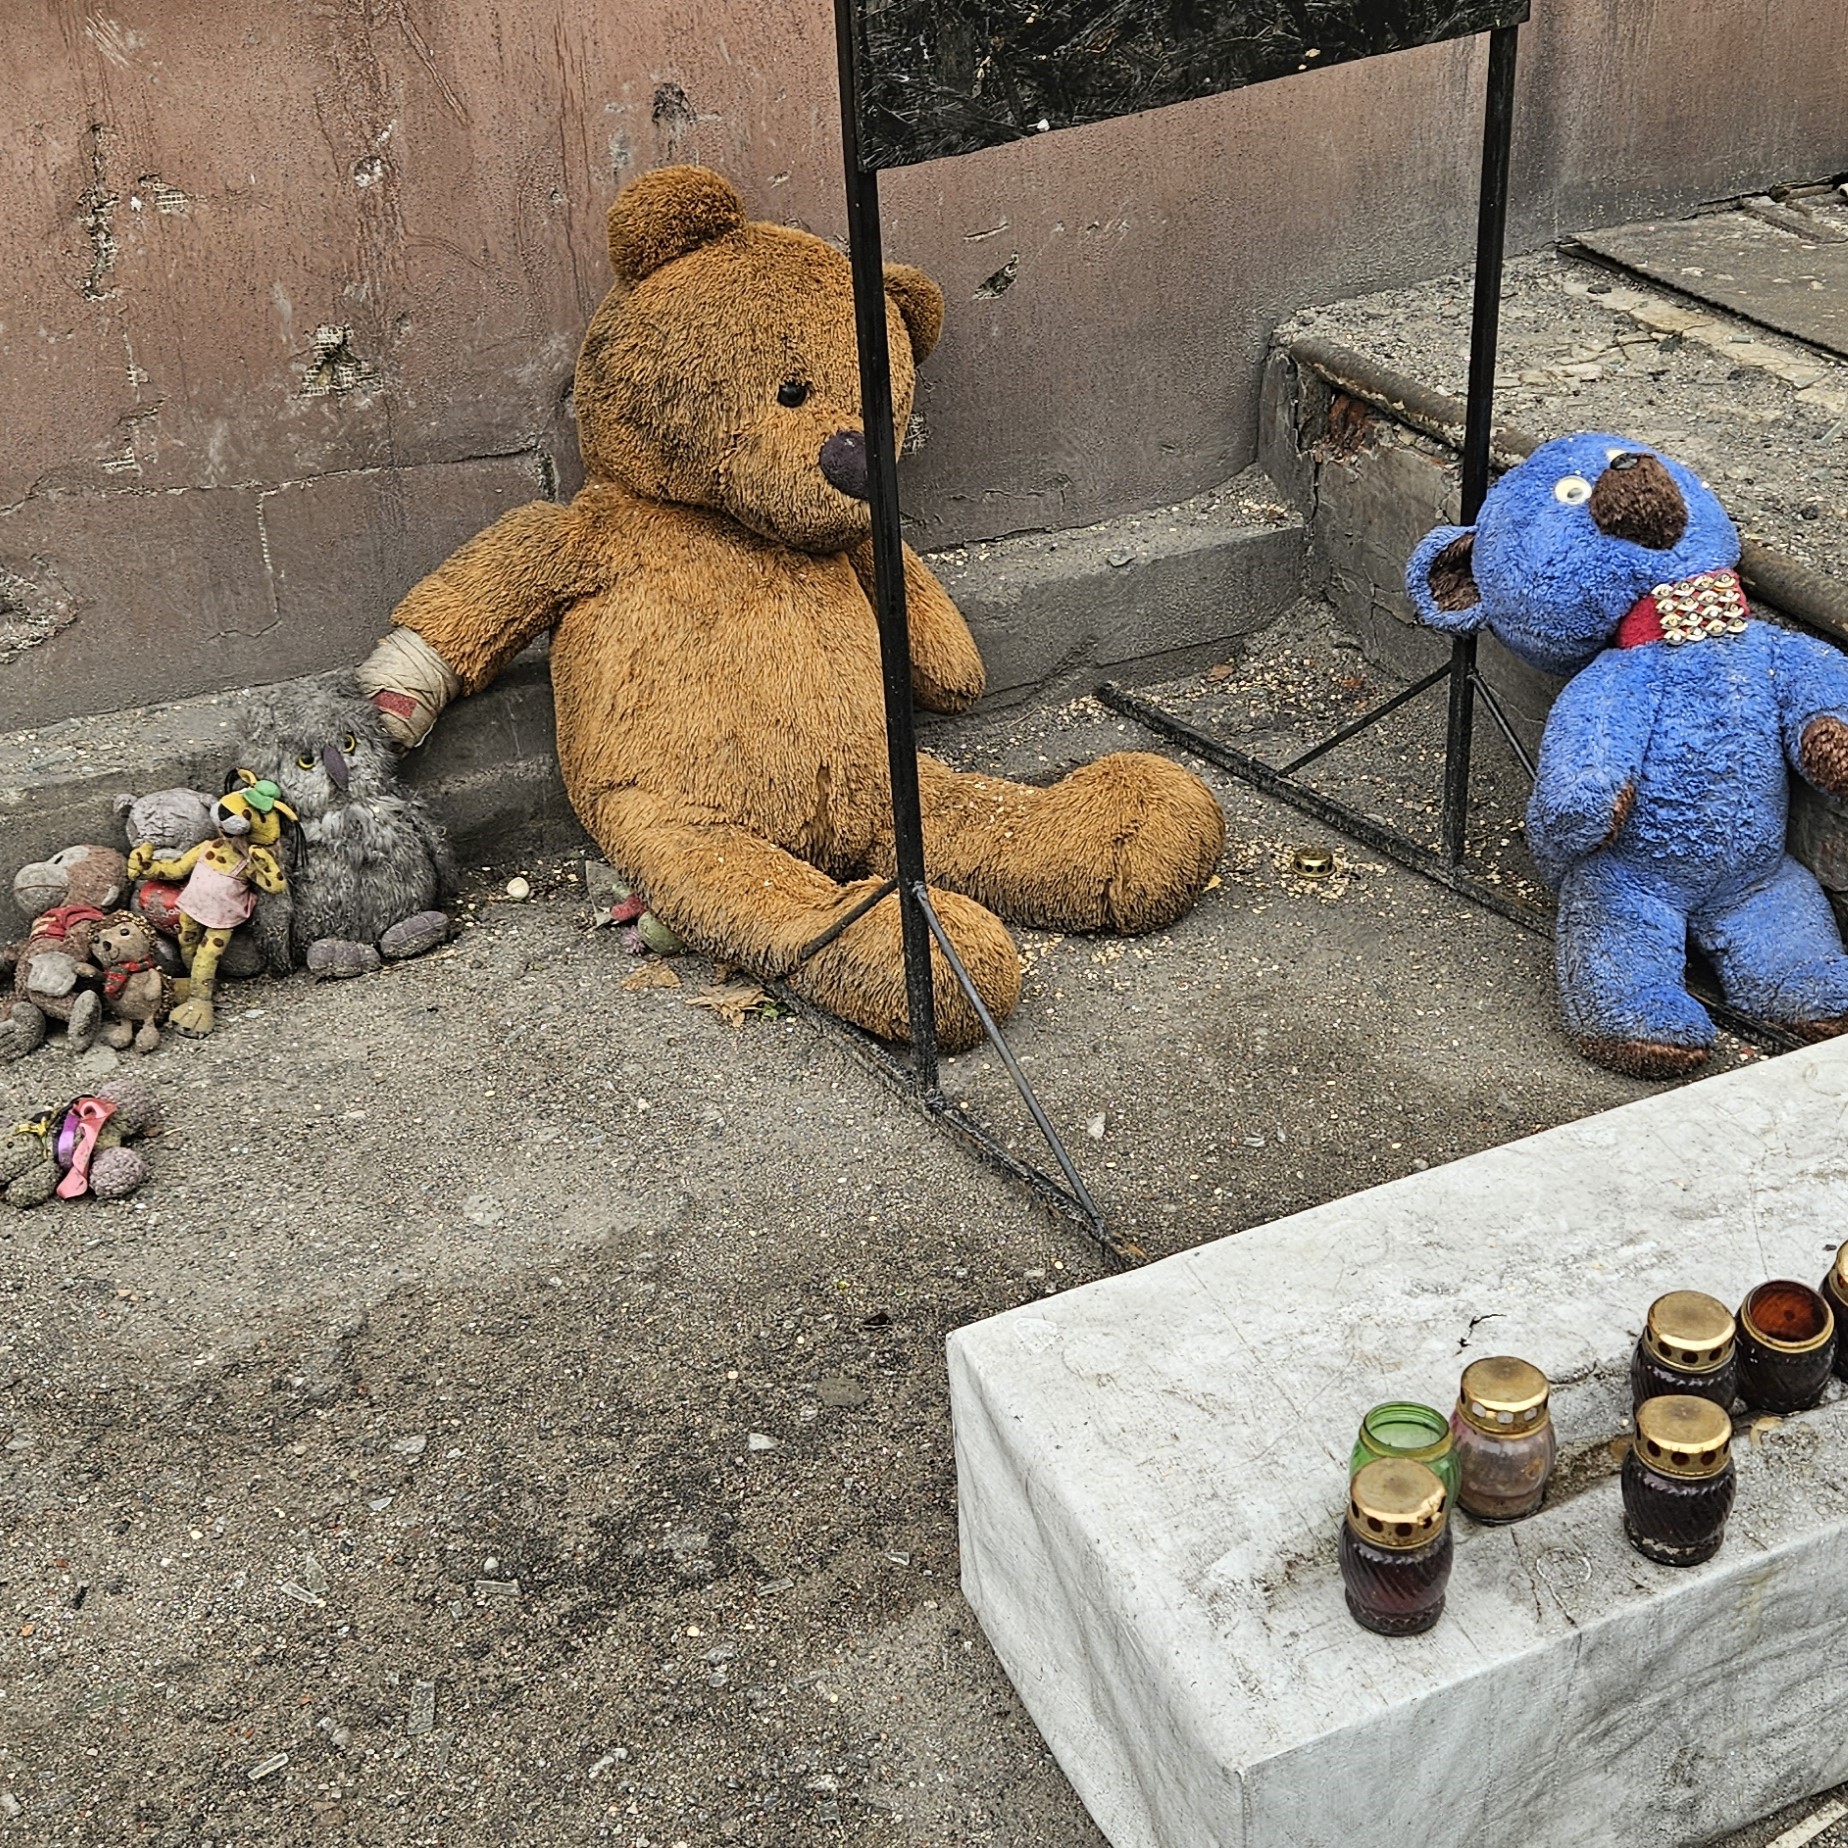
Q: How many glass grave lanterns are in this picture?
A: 7